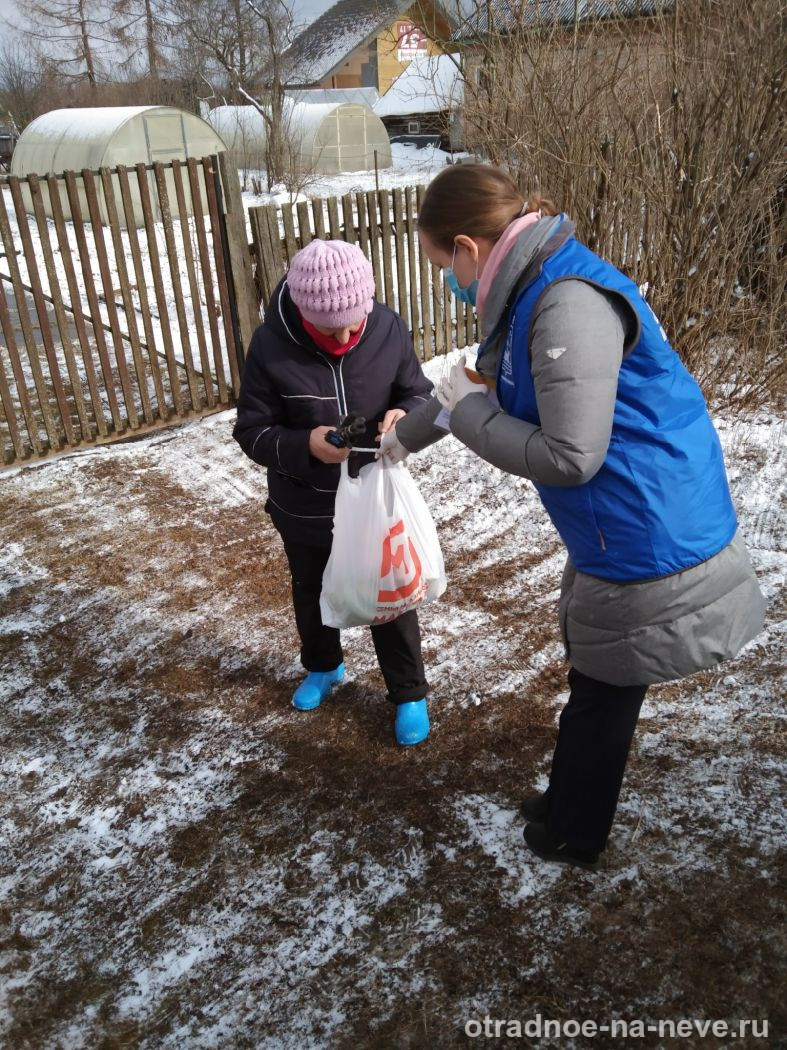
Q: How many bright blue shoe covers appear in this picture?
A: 2